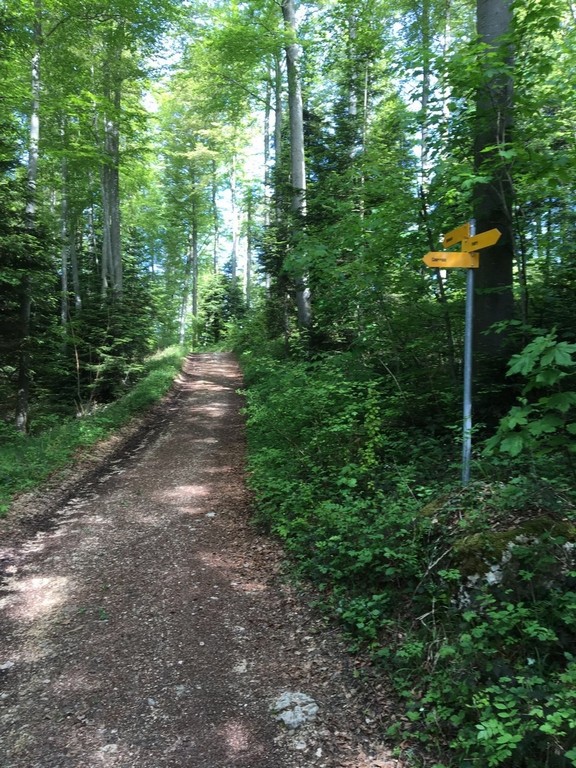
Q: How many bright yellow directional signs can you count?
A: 3